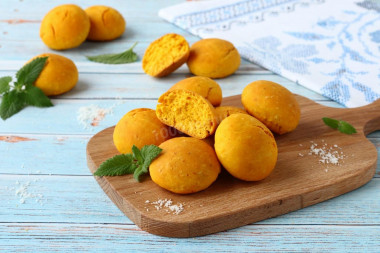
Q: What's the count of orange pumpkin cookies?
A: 12